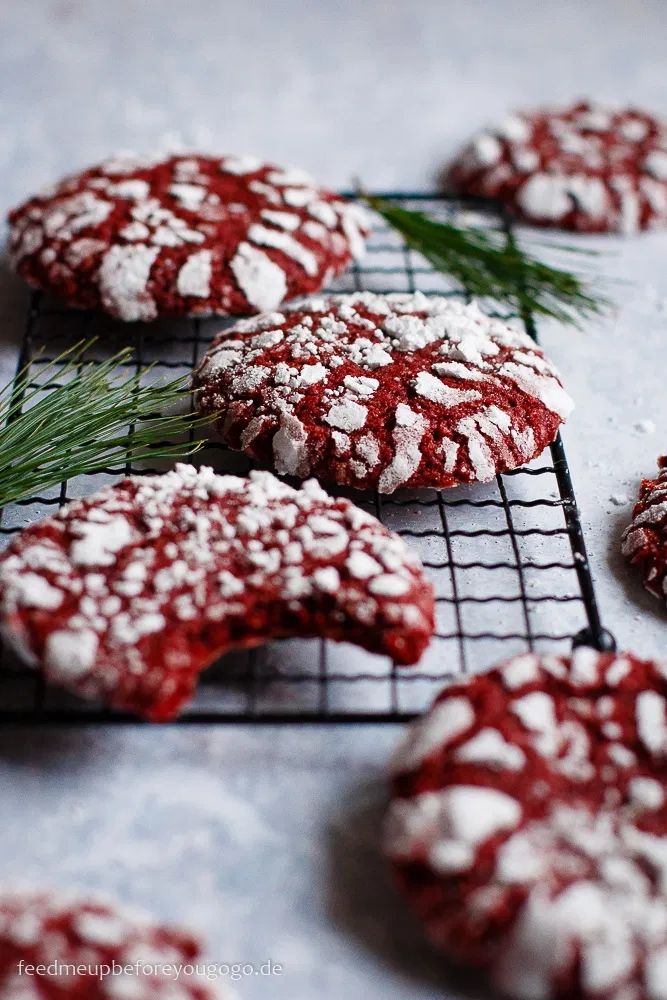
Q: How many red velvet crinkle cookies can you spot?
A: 7